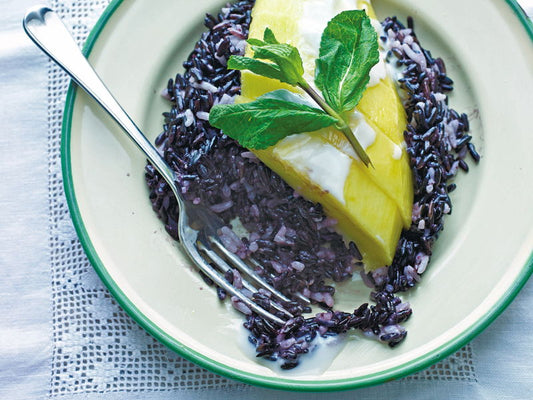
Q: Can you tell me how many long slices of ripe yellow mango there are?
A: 3